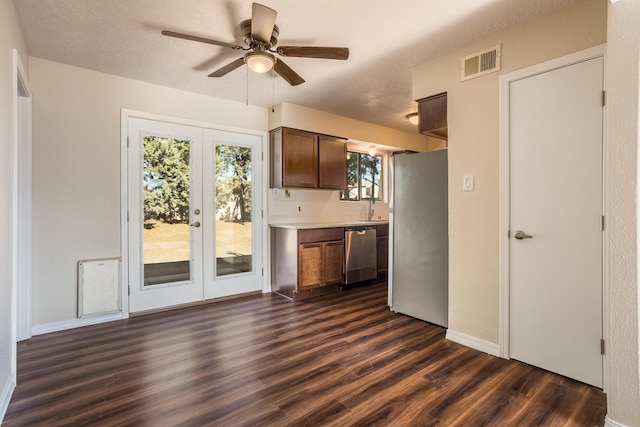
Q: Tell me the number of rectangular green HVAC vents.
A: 0